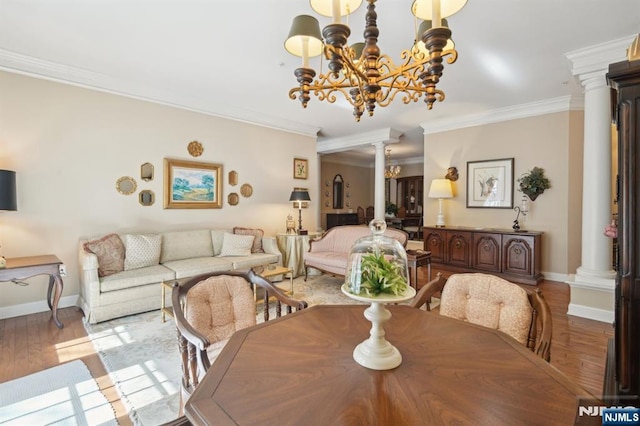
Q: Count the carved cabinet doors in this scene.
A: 4